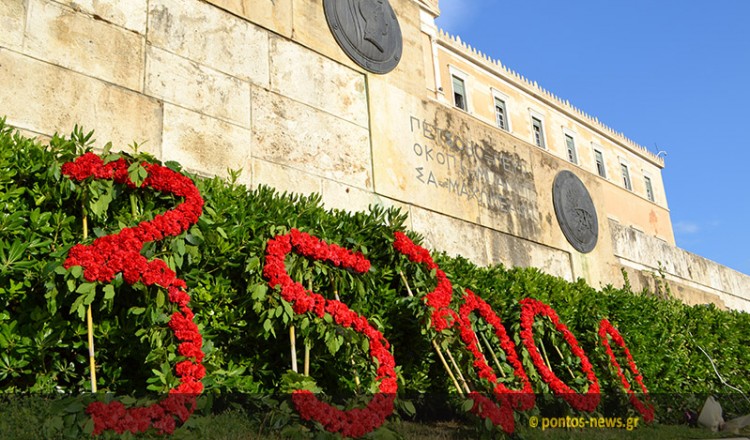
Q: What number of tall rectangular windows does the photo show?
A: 7